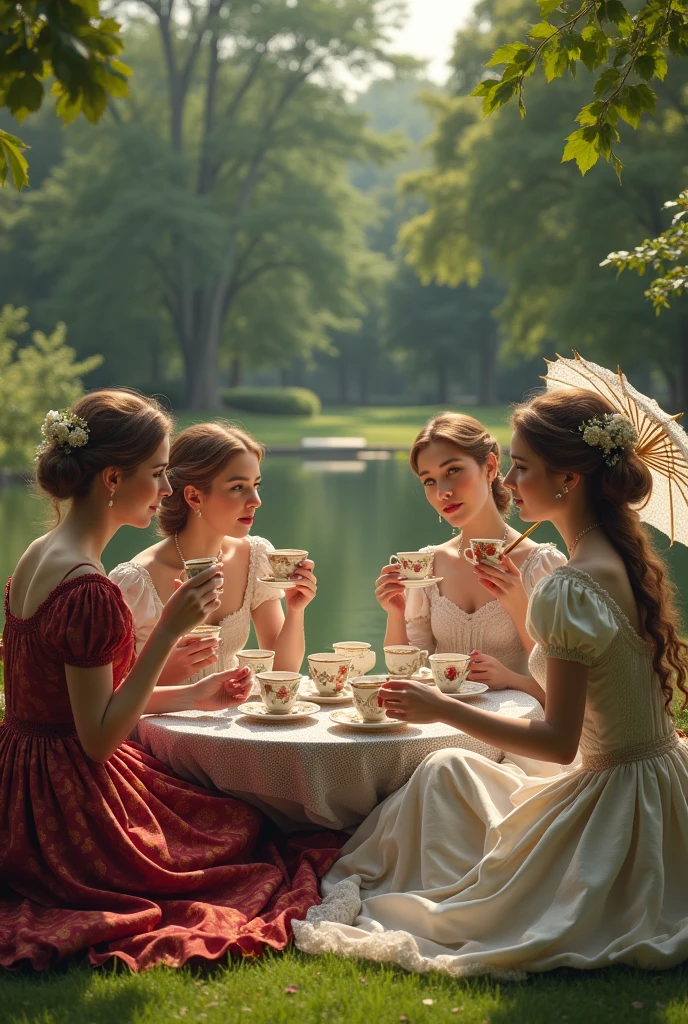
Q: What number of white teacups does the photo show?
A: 12